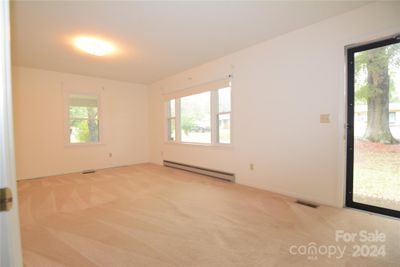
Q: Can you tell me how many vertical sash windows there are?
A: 3